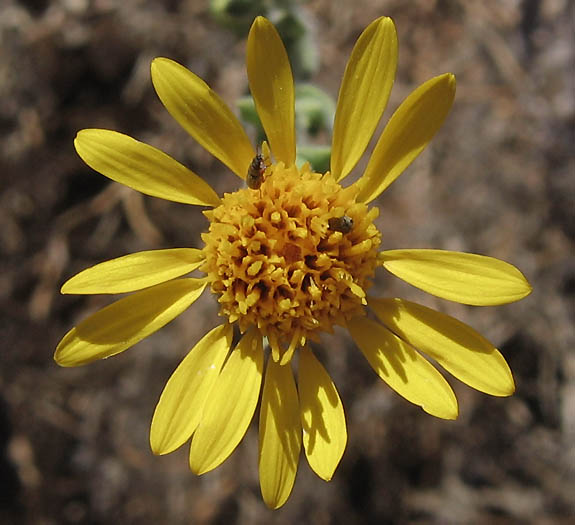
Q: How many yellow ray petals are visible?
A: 14